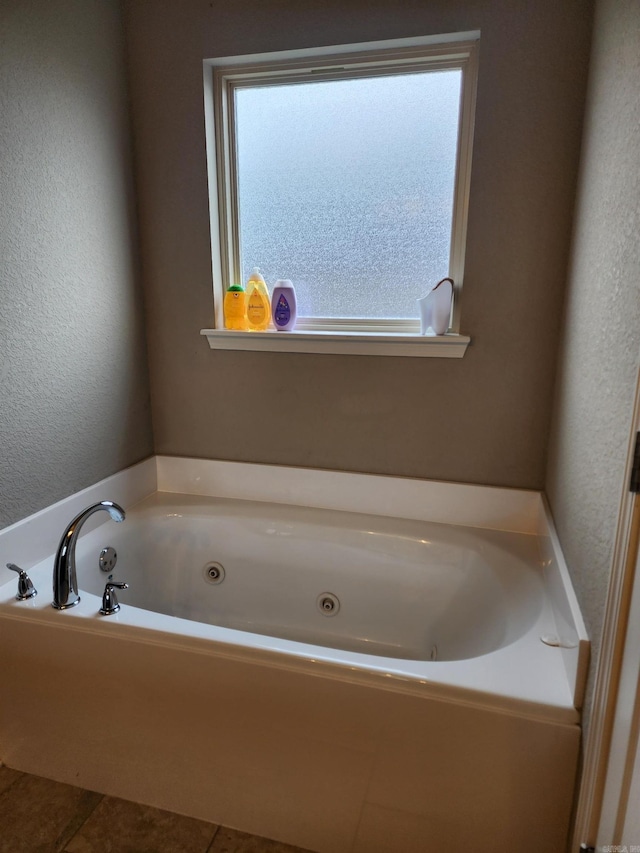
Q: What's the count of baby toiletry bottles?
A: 3